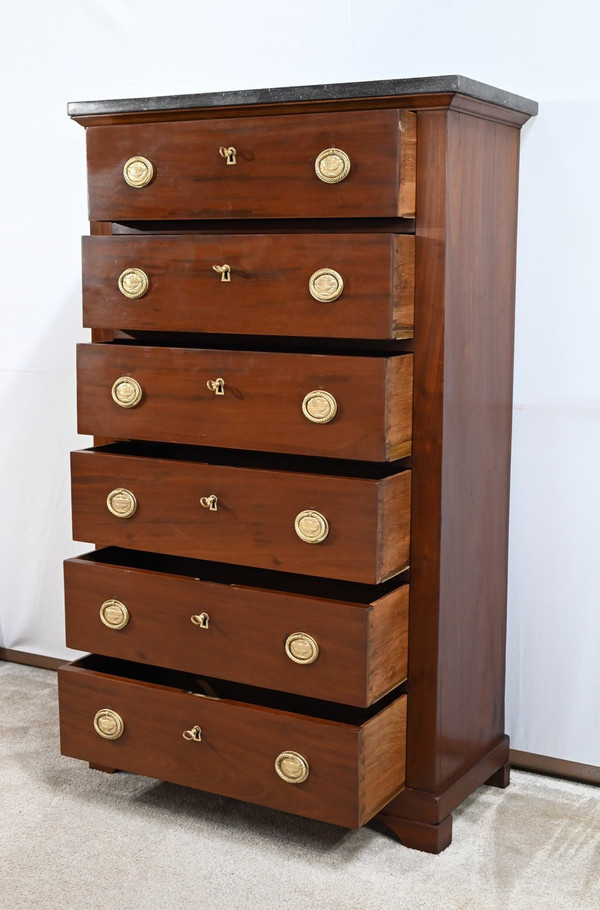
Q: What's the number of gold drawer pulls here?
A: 12